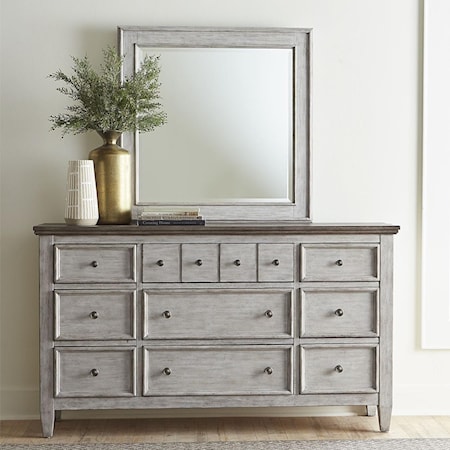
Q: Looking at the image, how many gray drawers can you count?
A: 12